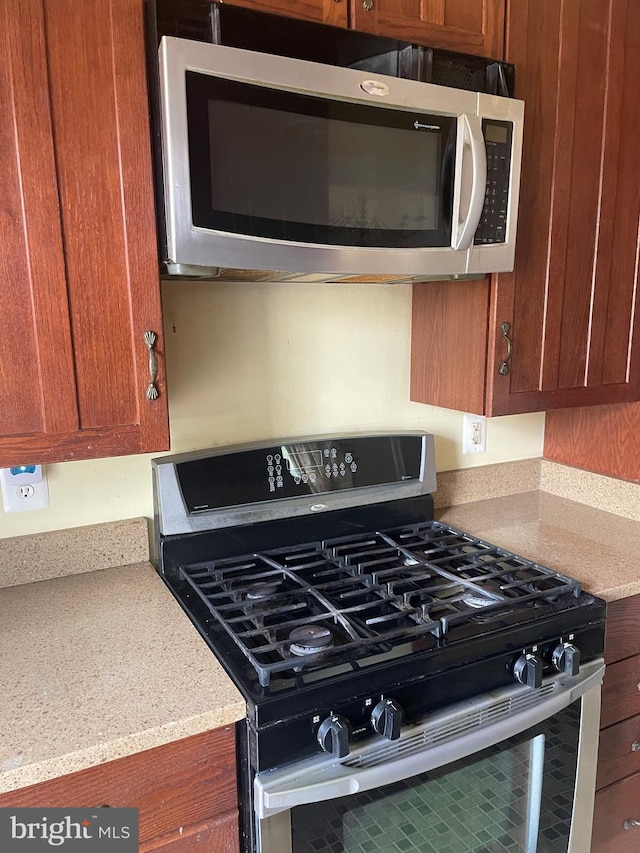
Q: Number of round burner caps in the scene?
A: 4